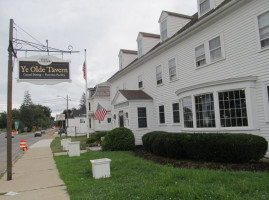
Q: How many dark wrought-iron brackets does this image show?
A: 1